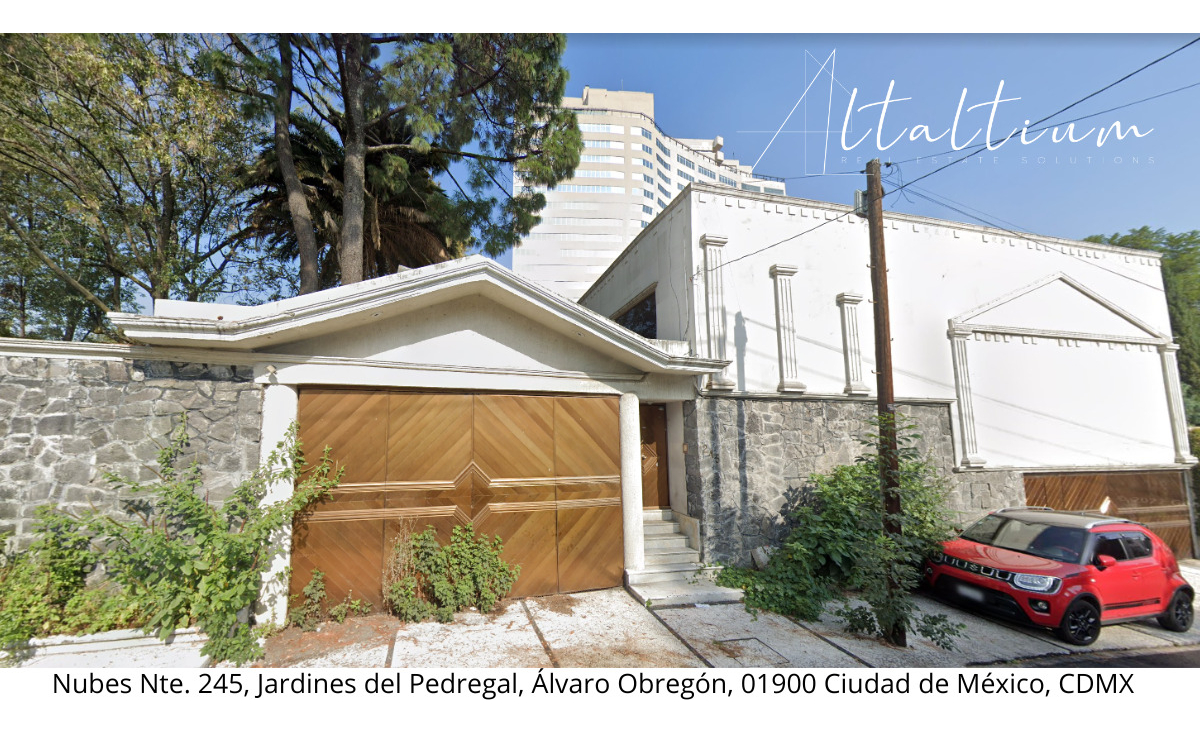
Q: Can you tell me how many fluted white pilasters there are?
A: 5